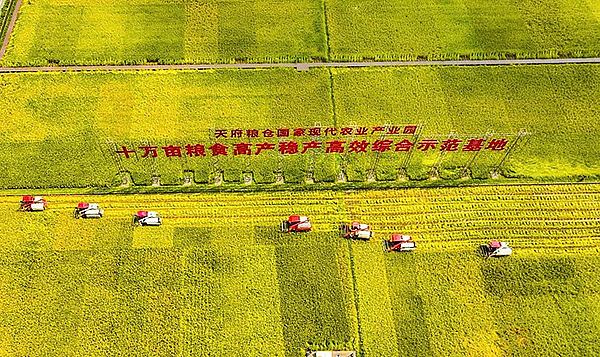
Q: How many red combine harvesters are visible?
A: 7